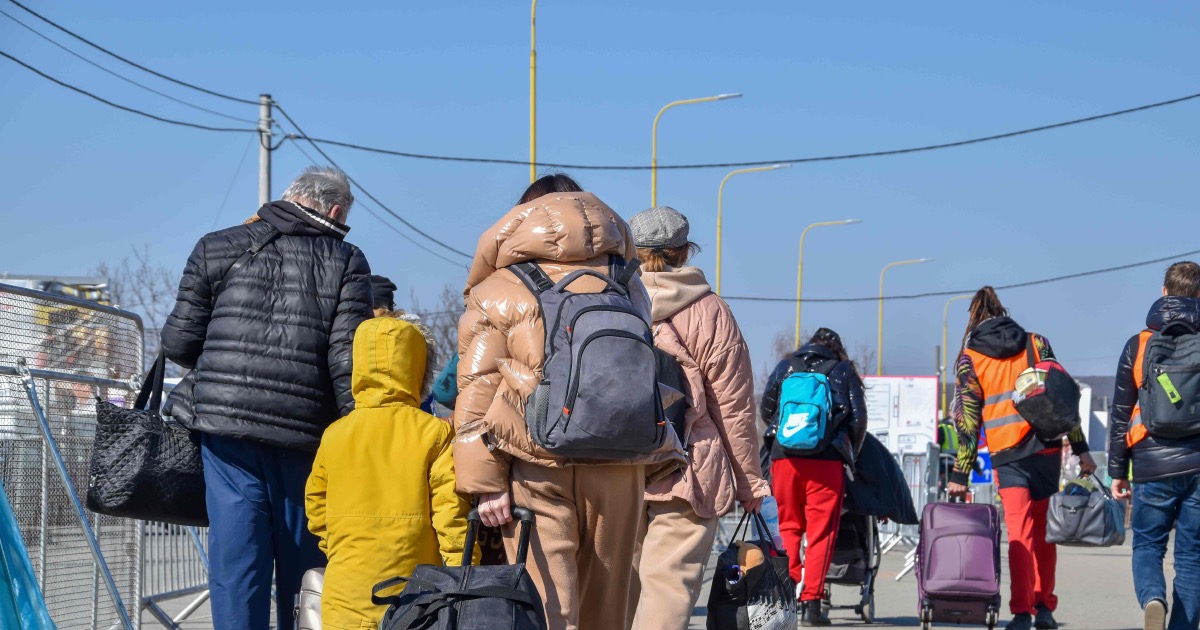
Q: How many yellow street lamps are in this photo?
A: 6